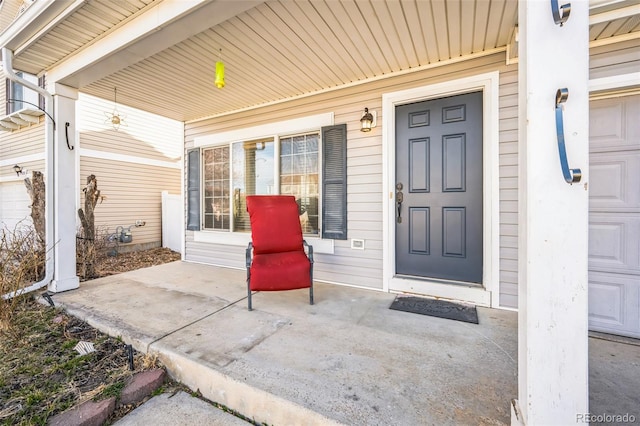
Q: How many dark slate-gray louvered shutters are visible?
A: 2